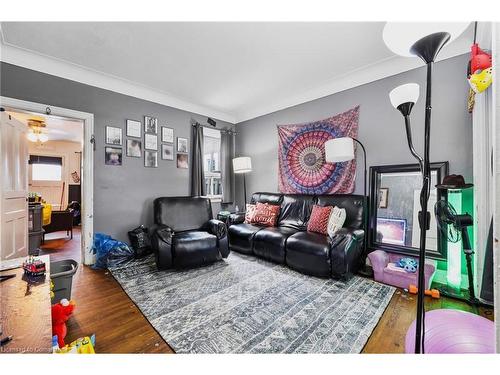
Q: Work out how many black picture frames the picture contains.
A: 11